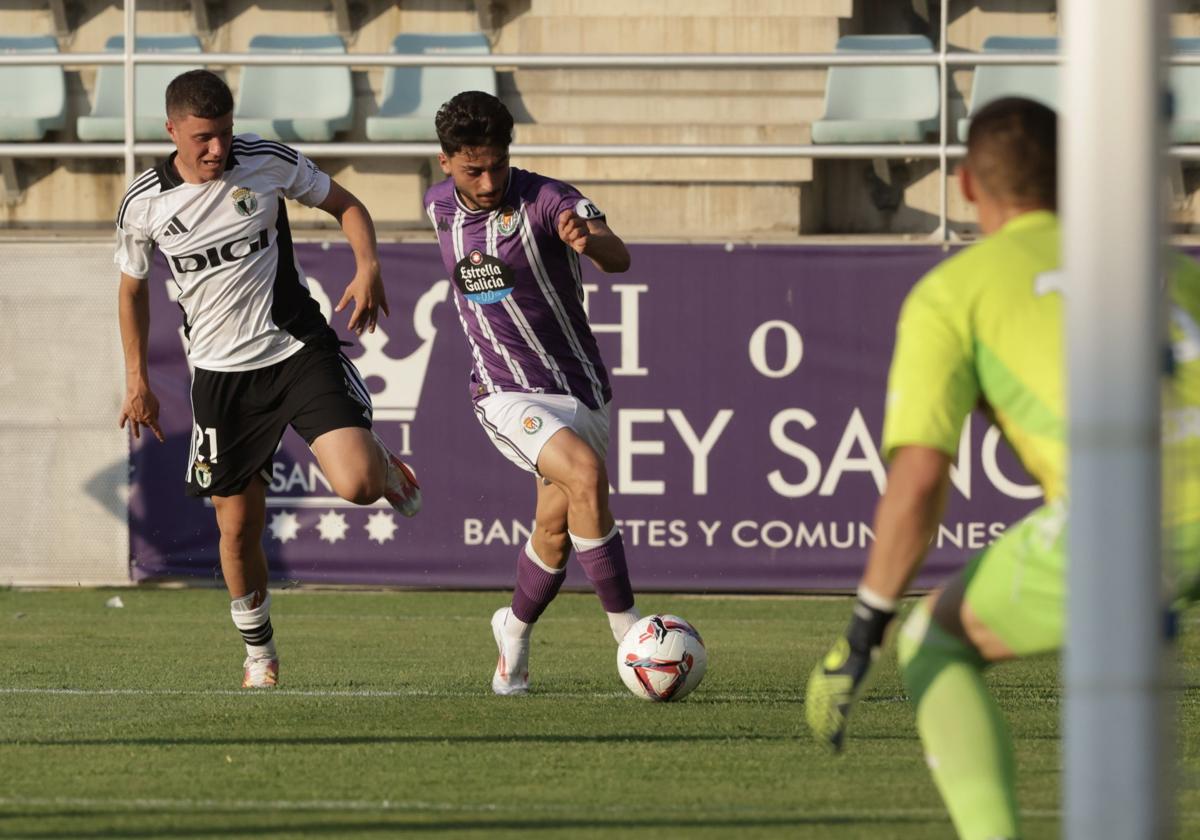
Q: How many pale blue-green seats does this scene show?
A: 7